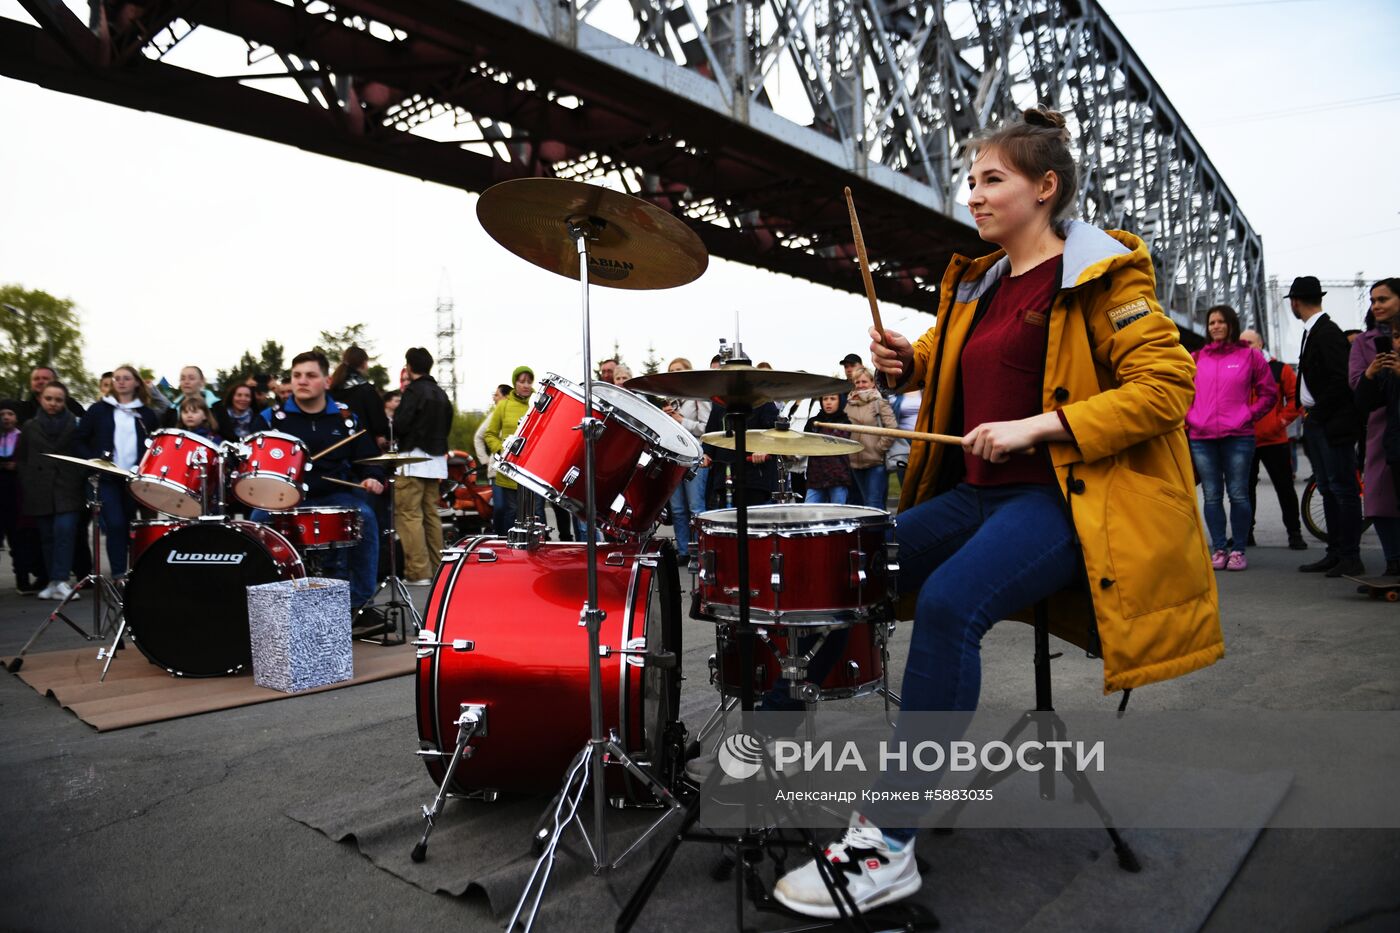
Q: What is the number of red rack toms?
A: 4